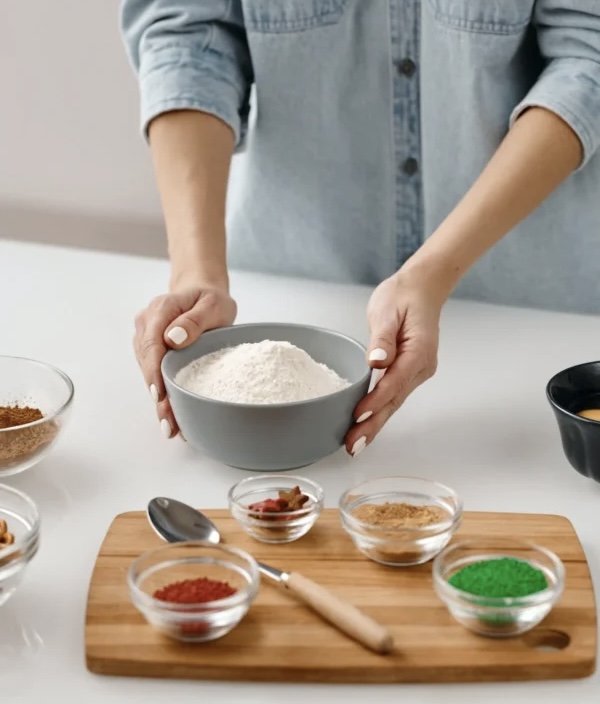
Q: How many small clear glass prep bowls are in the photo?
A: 4